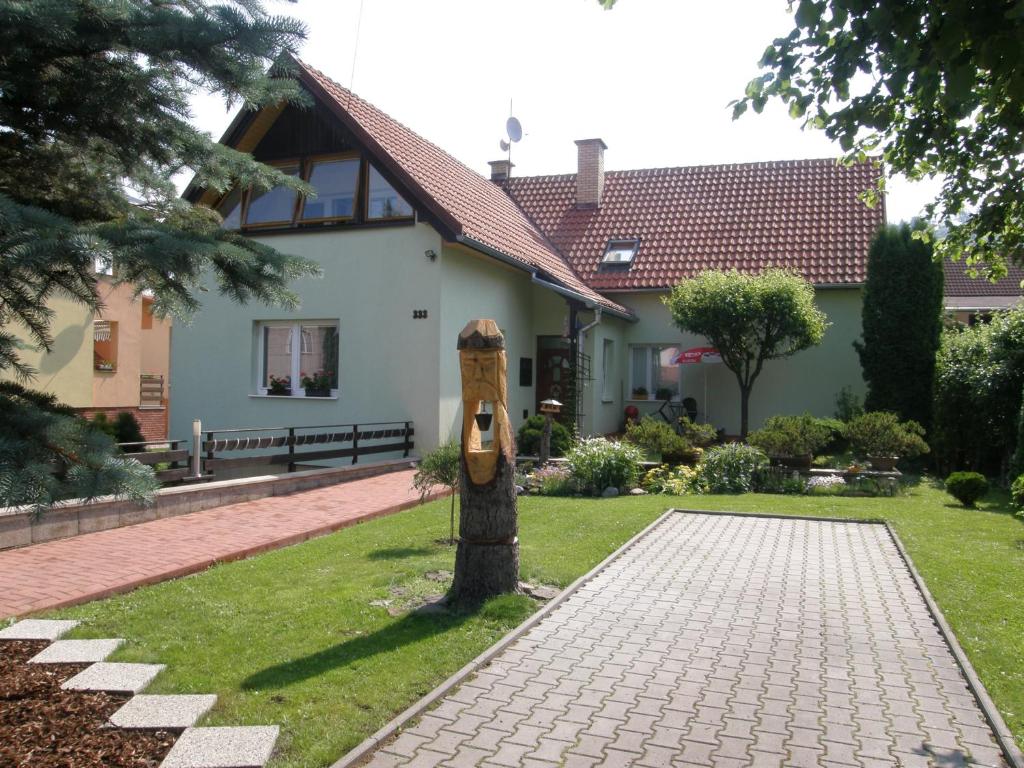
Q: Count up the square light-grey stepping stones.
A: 5